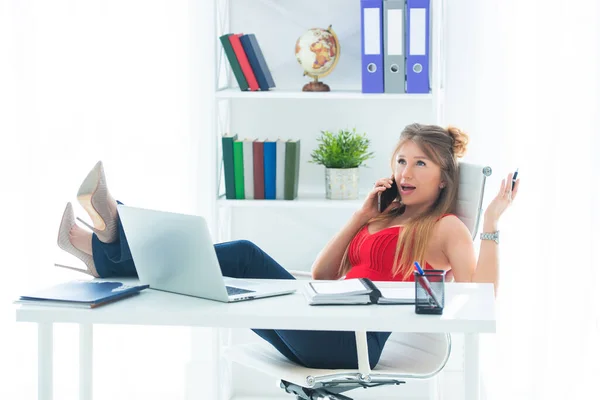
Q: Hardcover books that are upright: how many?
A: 7